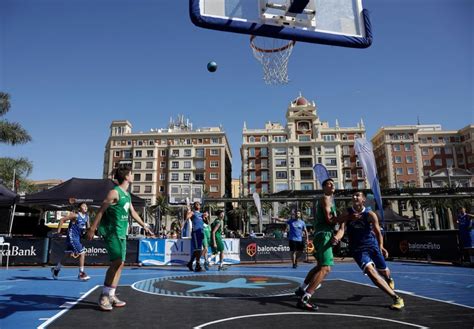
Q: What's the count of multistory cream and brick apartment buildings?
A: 3